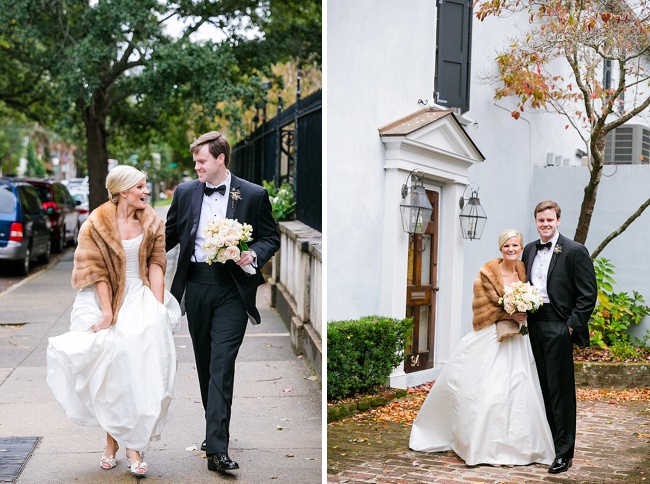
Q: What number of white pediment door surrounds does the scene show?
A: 1